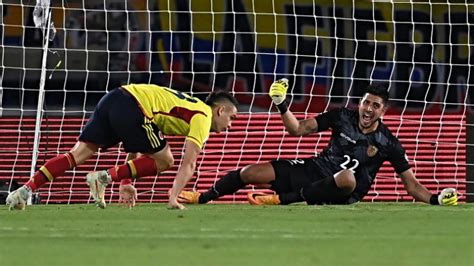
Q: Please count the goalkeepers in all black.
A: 1